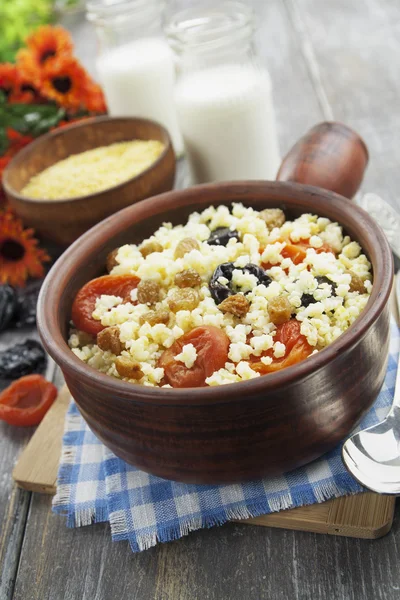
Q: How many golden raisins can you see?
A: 13